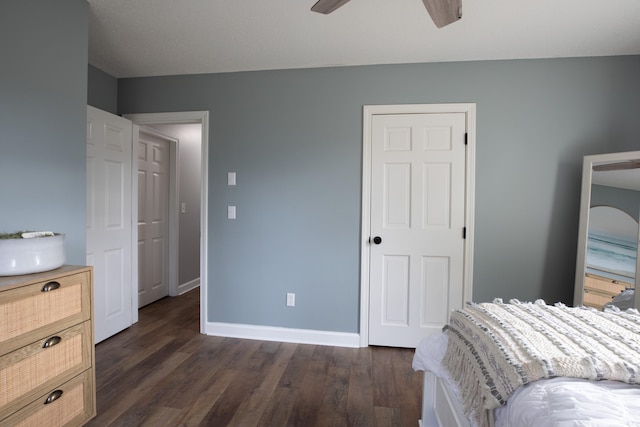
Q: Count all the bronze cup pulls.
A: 3